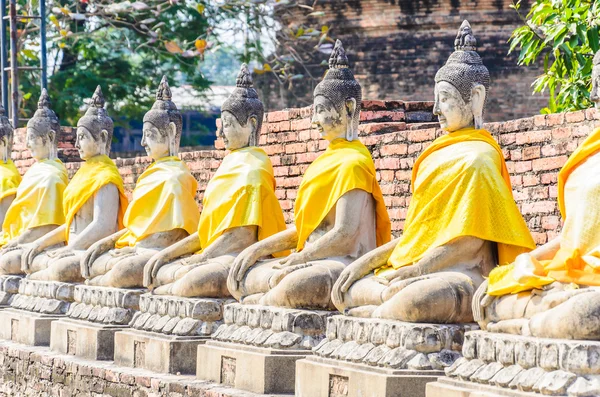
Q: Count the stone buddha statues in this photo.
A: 8